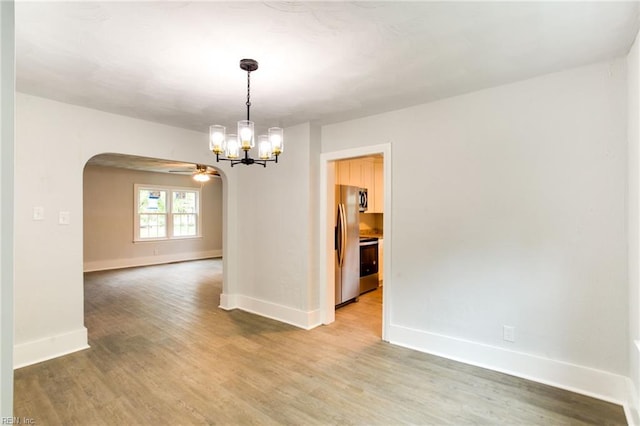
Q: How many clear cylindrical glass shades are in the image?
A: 5